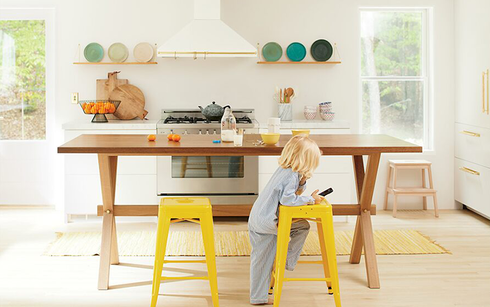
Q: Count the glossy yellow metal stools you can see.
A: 2